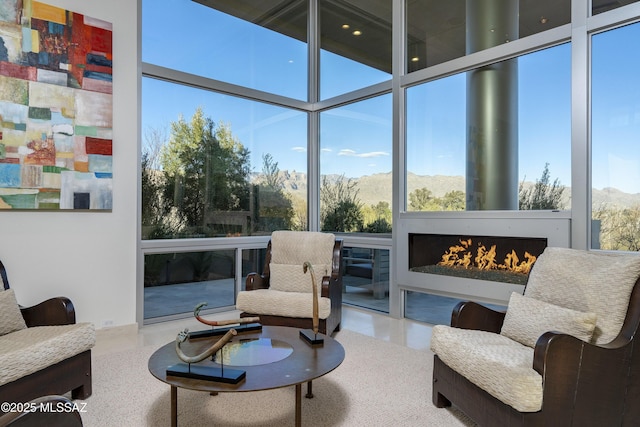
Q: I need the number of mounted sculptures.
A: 3